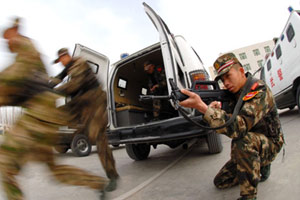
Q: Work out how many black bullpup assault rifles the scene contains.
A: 1